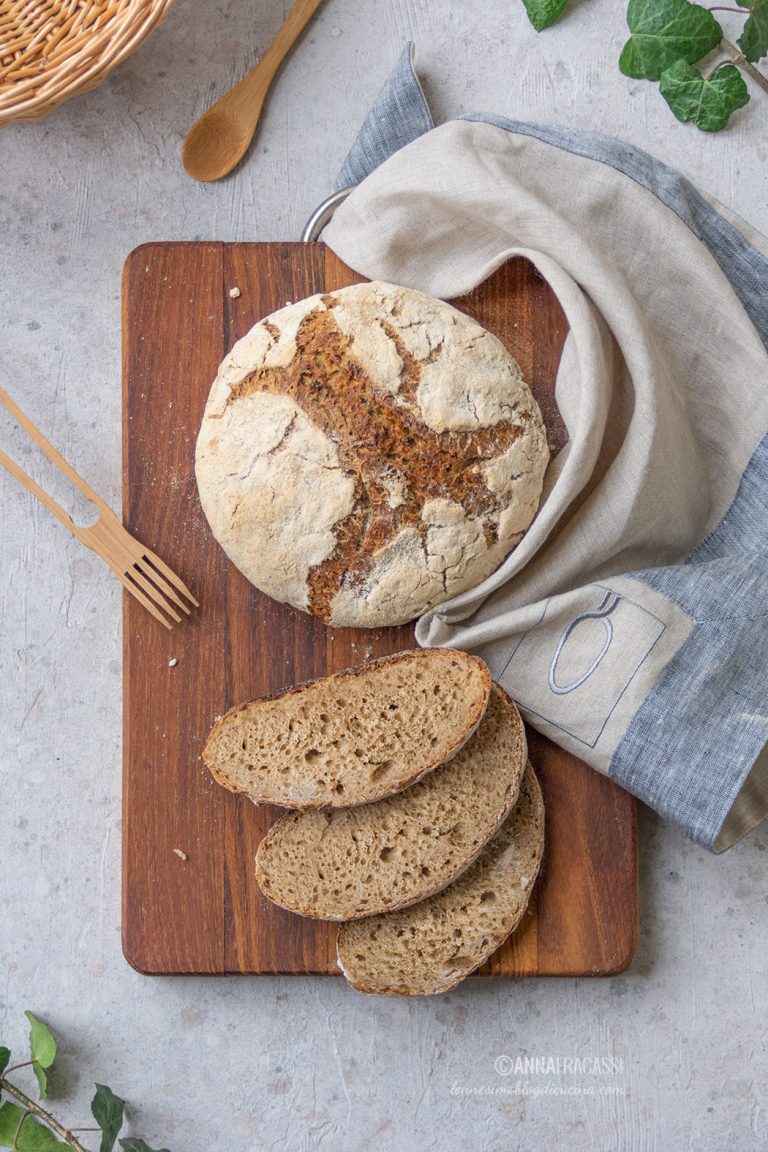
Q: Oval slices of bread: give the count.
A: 3